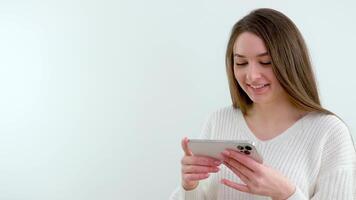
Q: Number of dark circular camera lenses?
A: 3